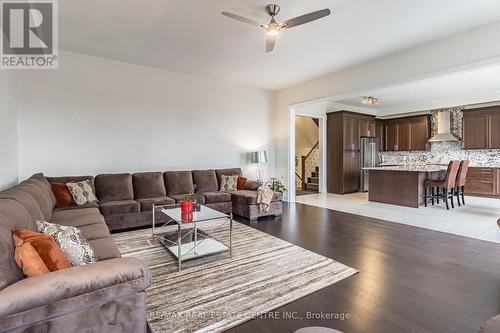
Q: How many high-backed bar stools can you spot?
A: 2